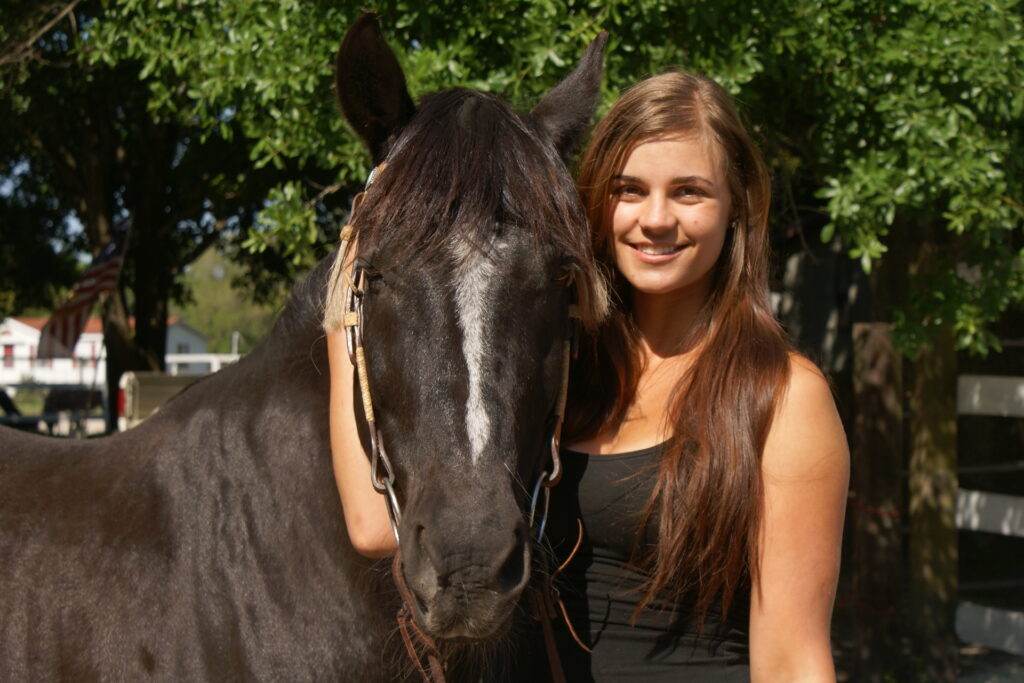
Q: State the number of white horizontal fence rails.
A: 3